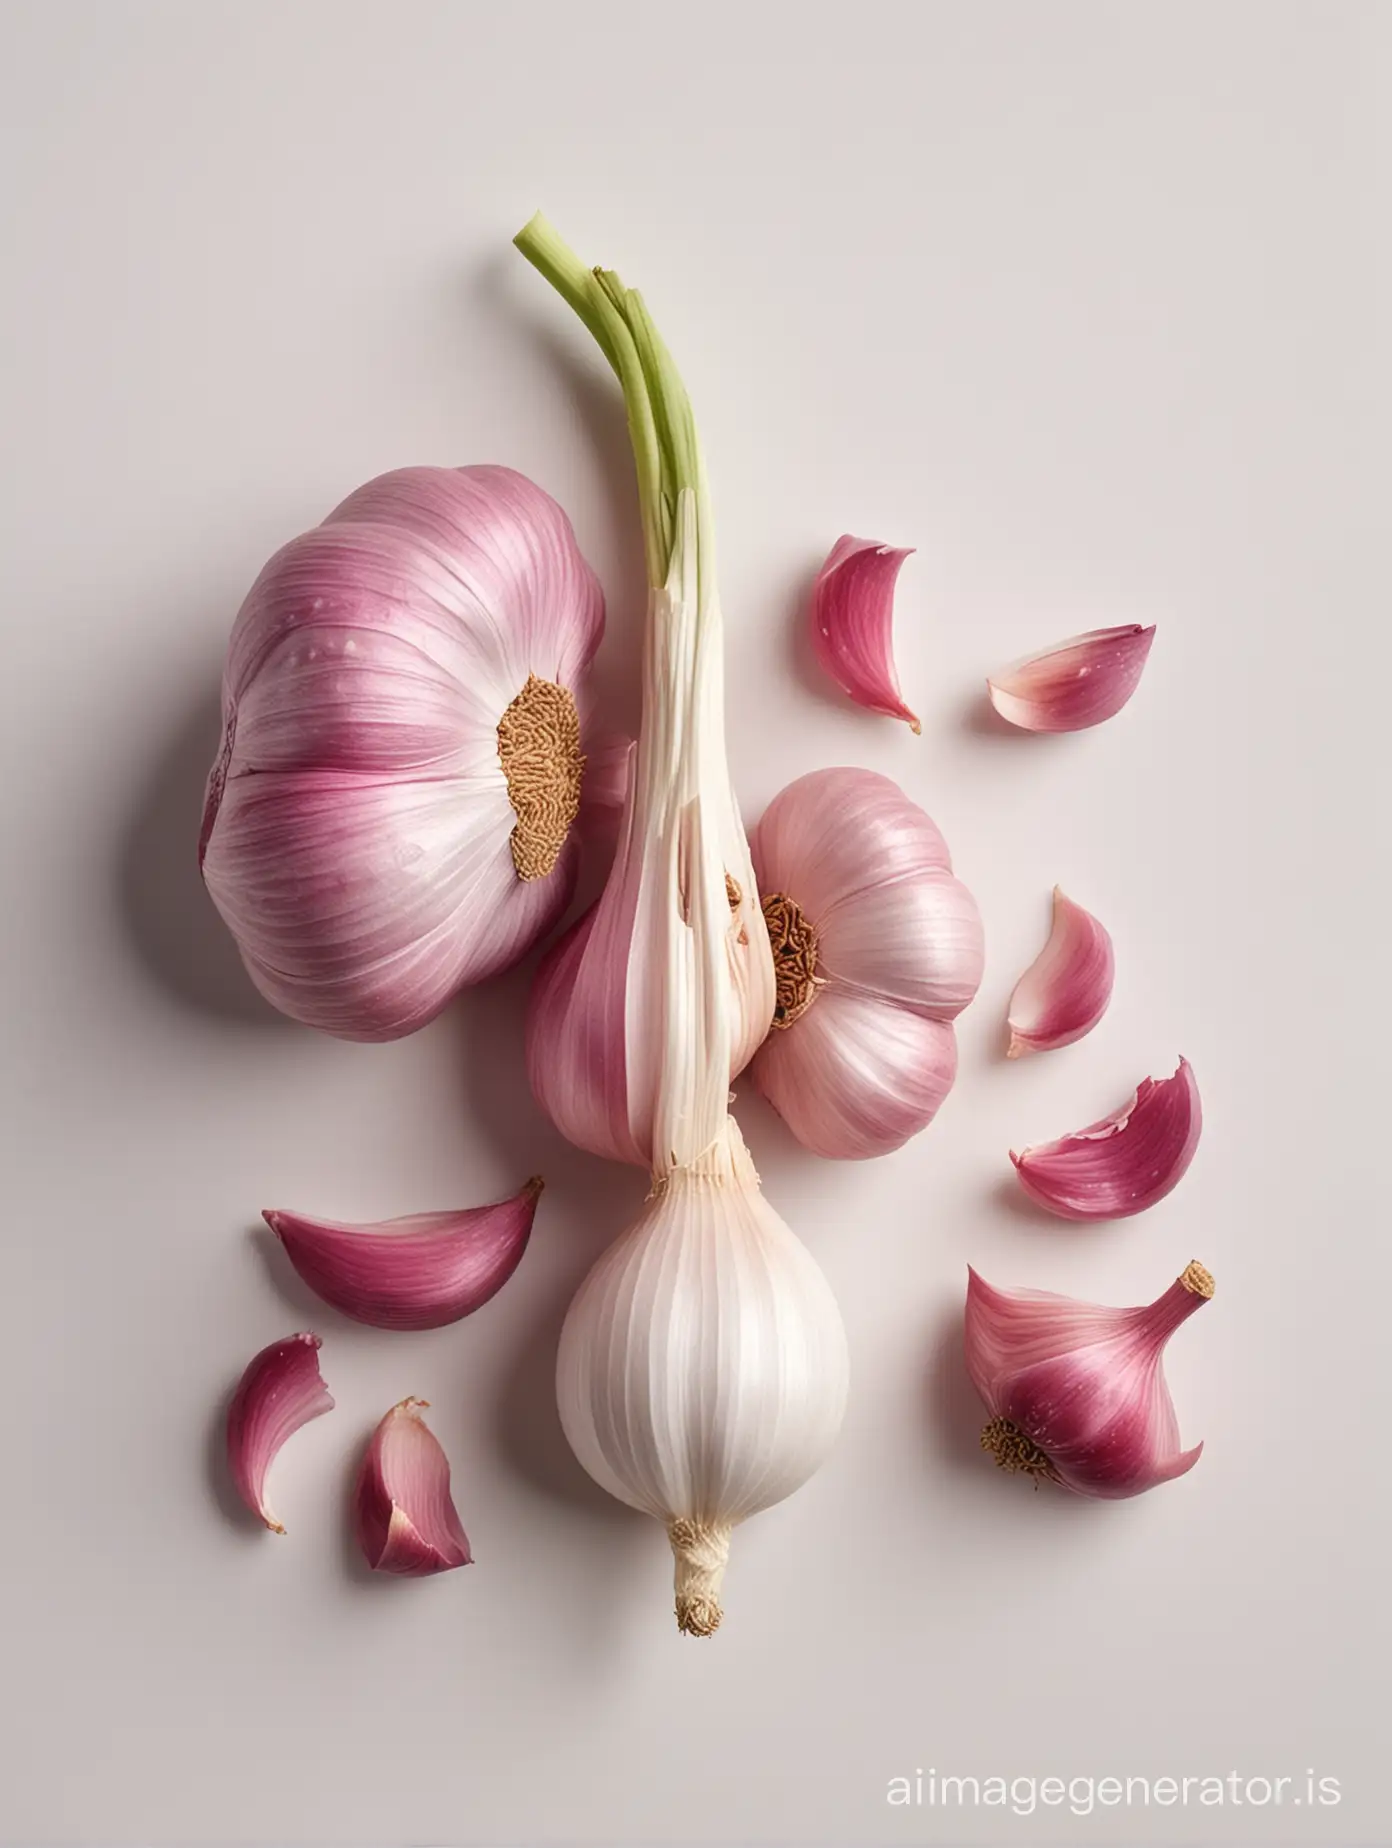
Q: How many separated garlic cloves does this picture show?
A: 7